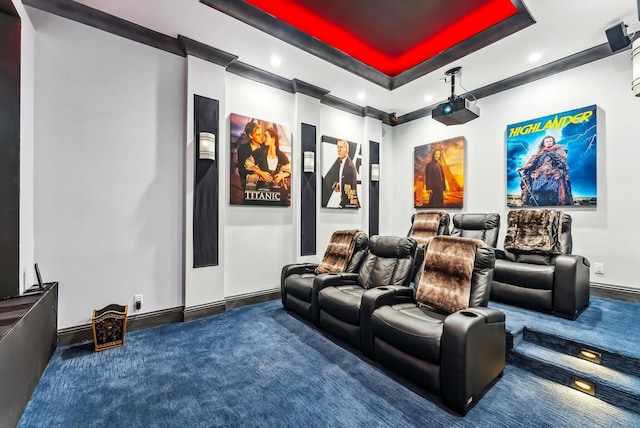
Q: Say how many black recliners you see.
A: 6